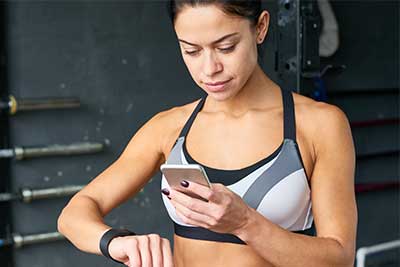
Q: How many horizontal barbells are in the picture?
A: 4